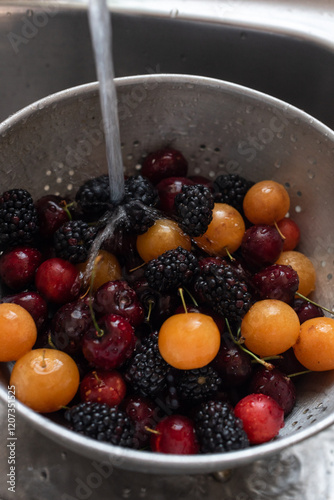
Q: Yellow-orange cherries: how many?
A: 10